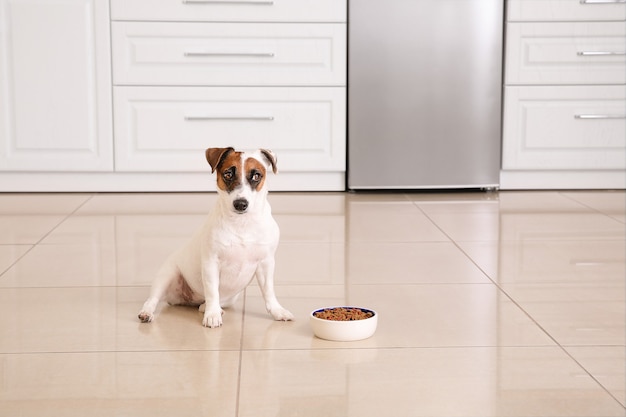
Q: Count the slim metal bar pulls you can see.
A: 6